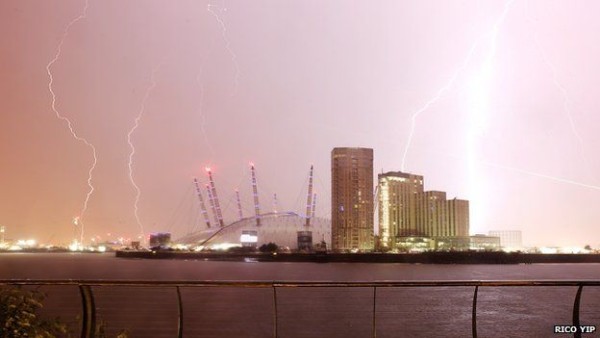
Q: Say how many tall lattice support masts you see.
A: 8